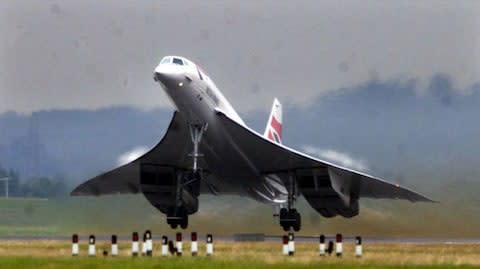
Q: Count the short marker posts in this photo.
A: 15